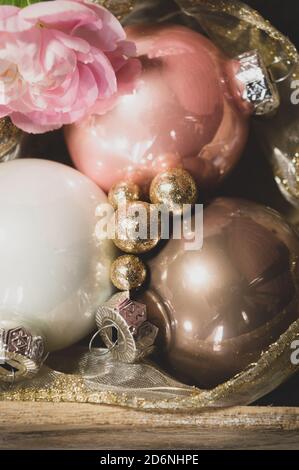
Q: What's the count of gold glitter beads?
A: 4